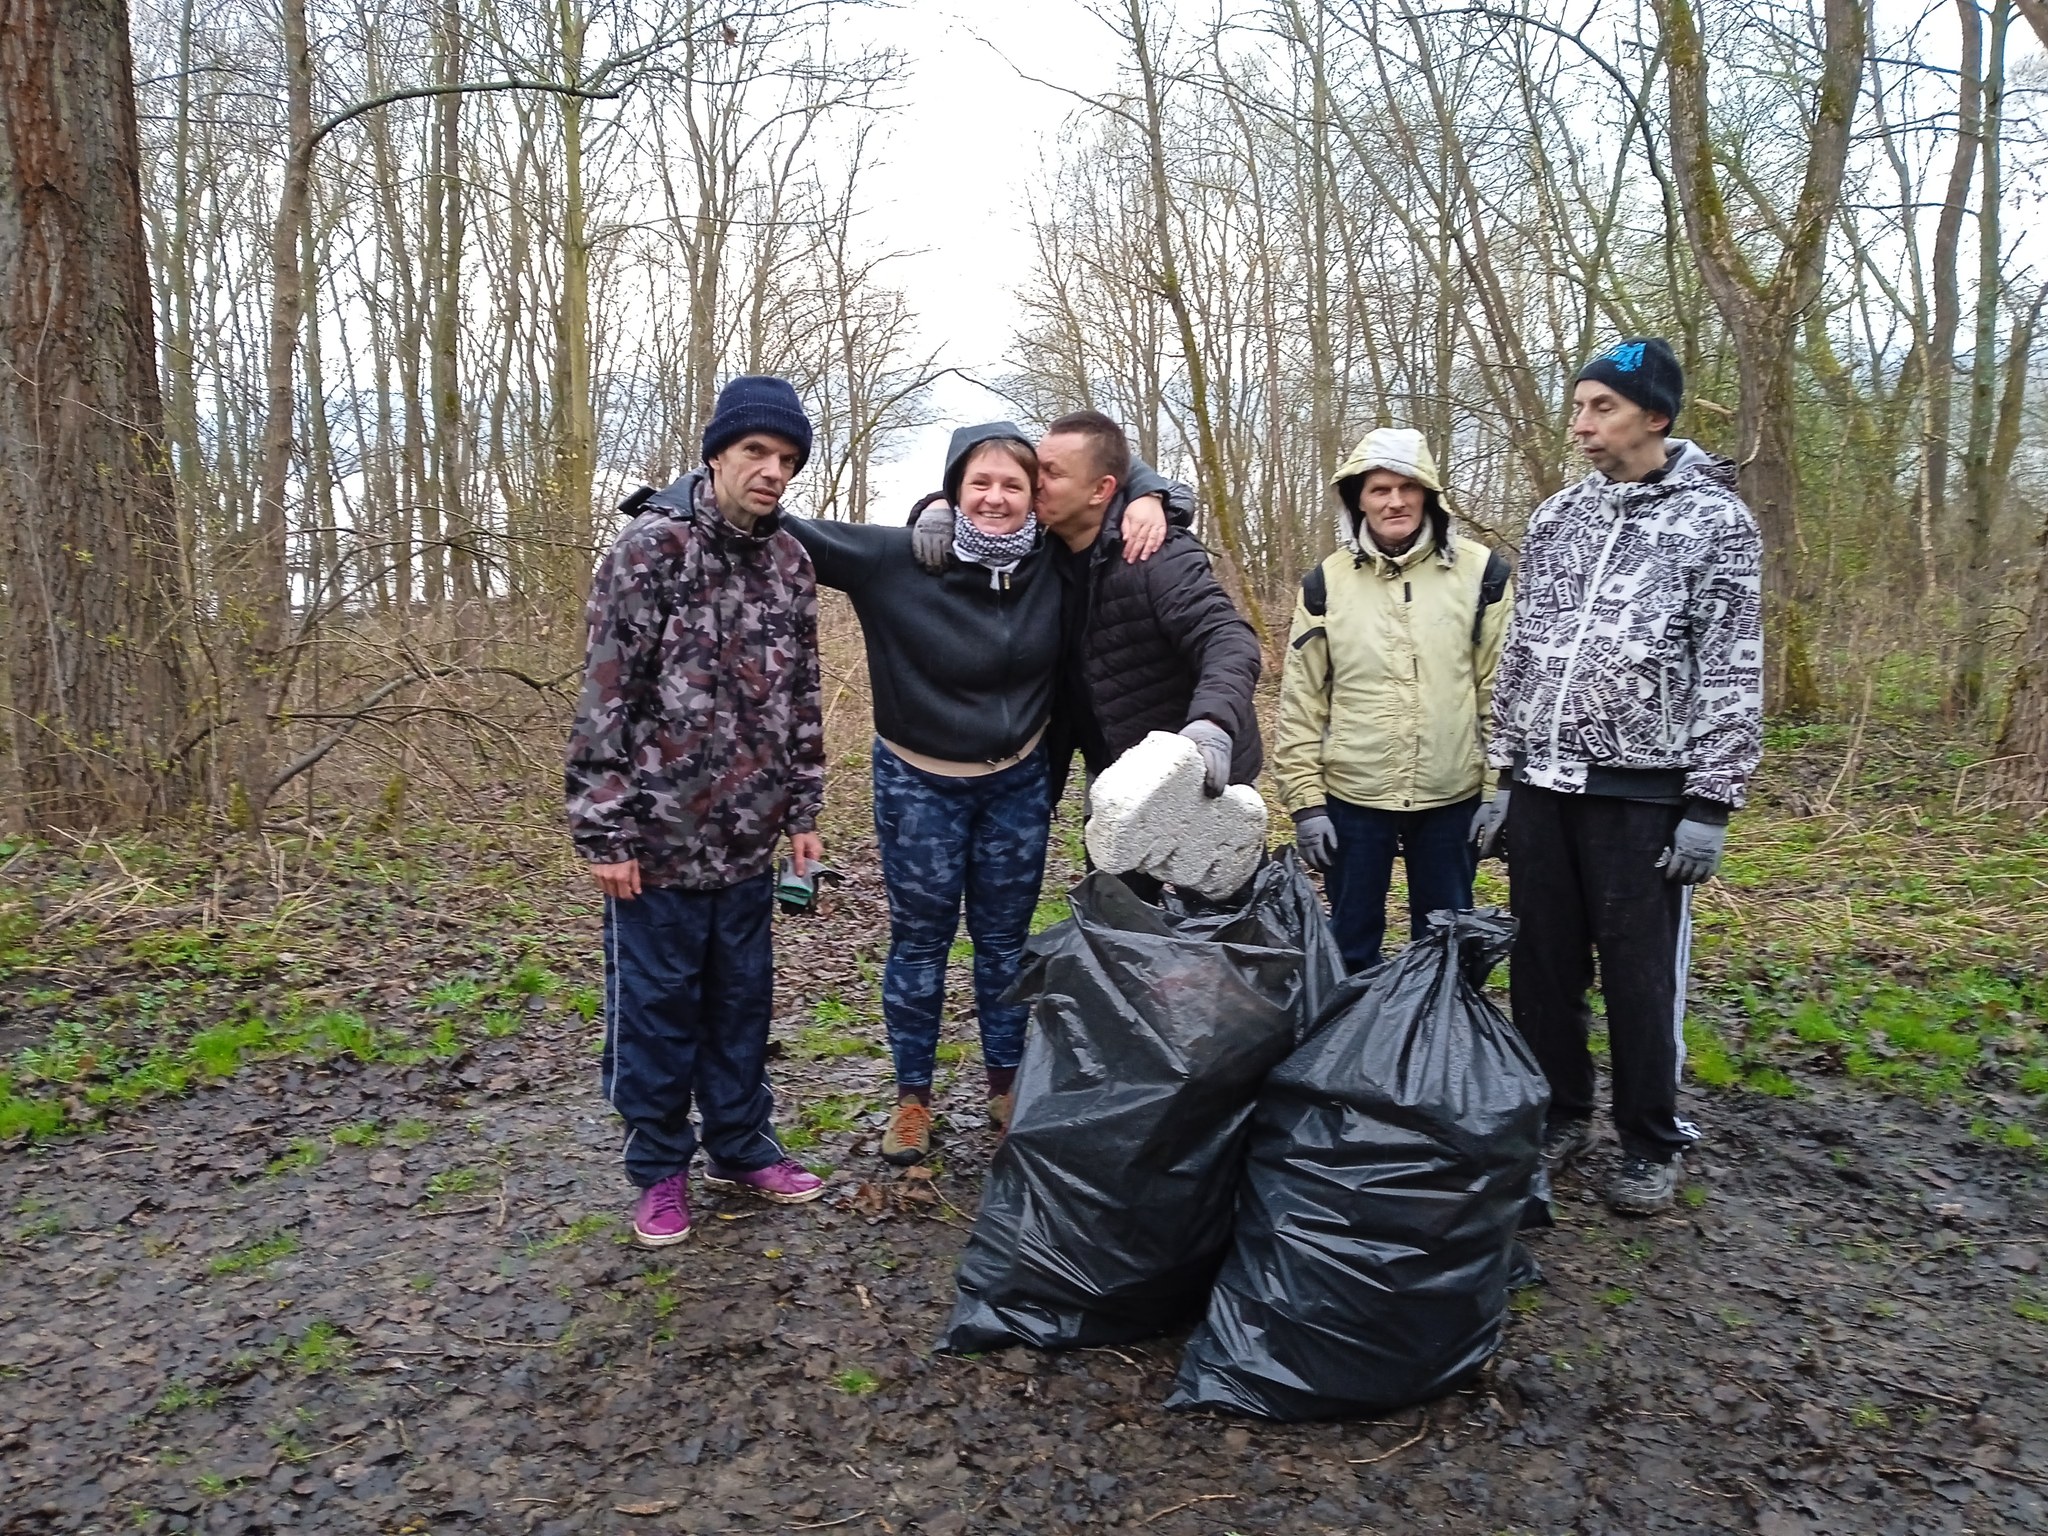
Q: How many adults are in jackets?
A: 5